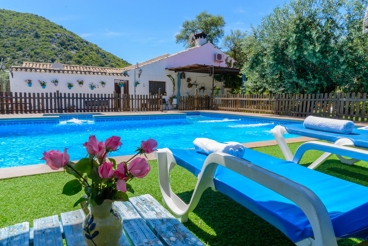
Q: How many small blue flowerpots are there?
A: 6